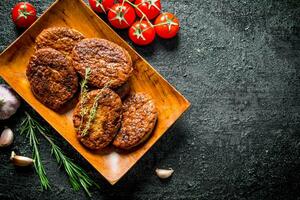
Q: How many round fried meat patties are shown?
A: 5